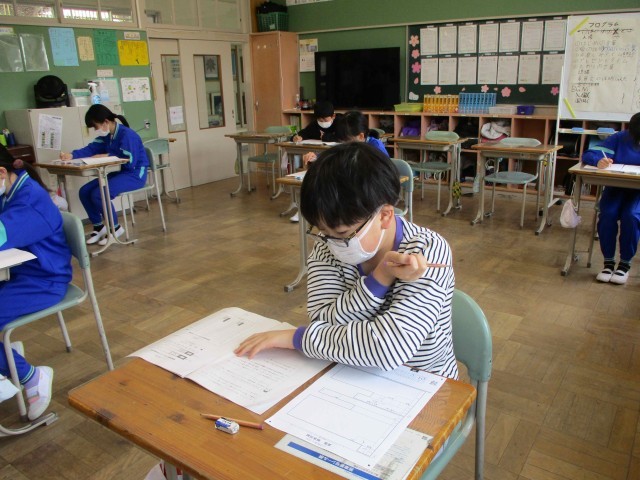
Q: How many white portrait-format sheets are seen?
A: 14